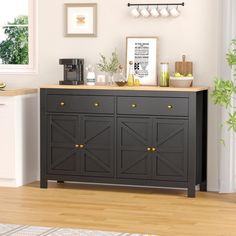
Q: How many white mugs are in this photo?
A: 5